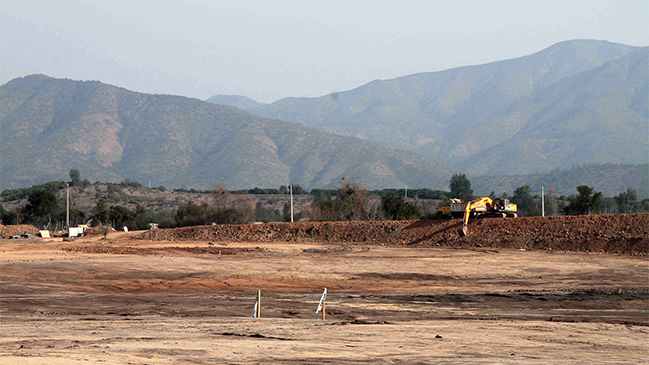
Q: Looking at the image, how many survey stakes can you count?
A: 2